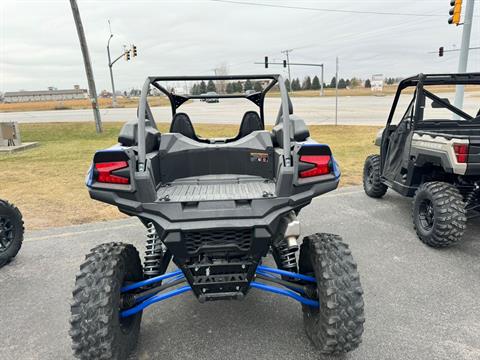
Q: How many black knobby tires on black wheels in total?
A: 5